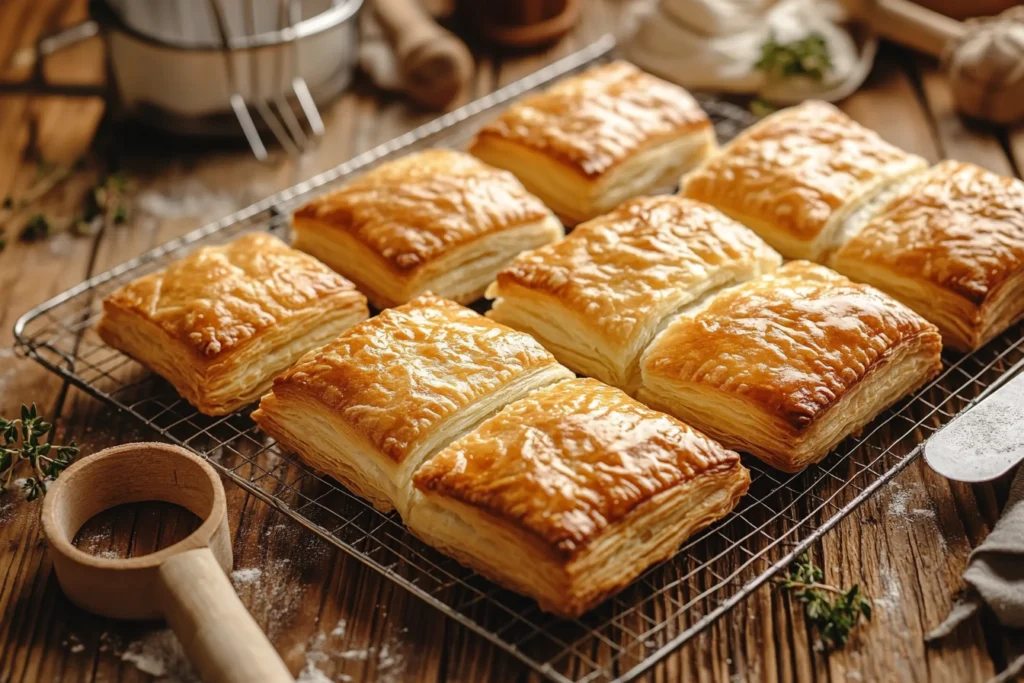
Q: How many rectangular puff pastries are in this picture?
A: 9